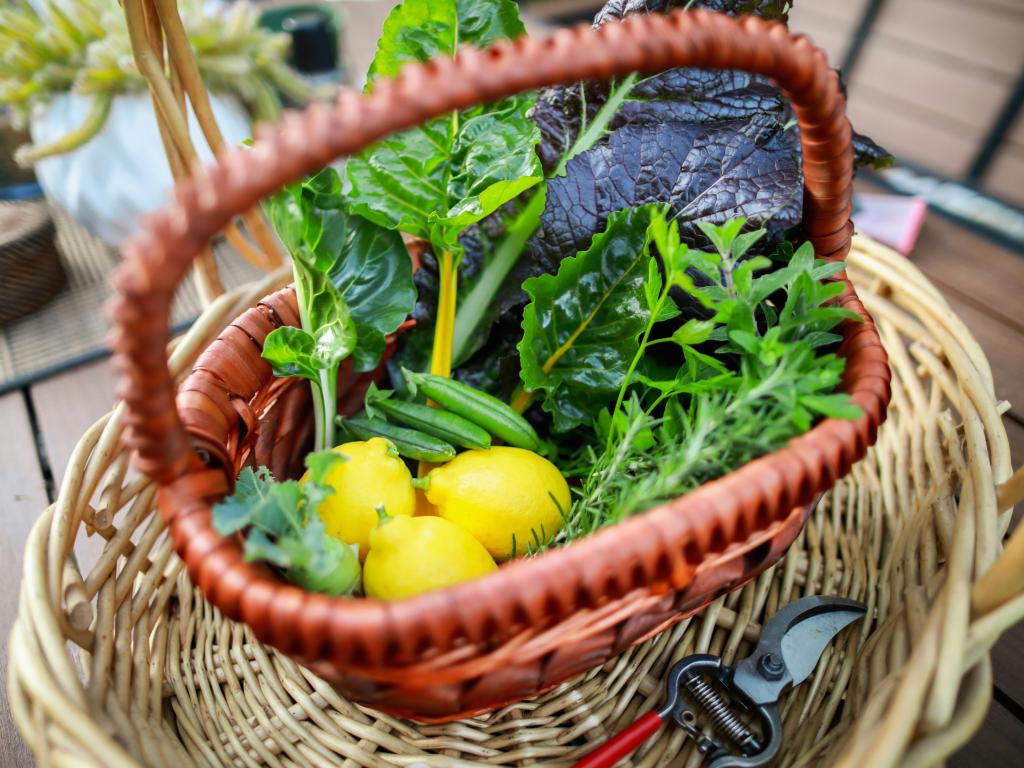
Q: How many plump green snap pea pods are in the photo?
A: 3